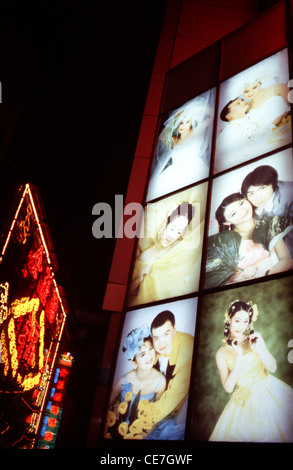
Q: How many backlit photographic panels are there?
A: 6